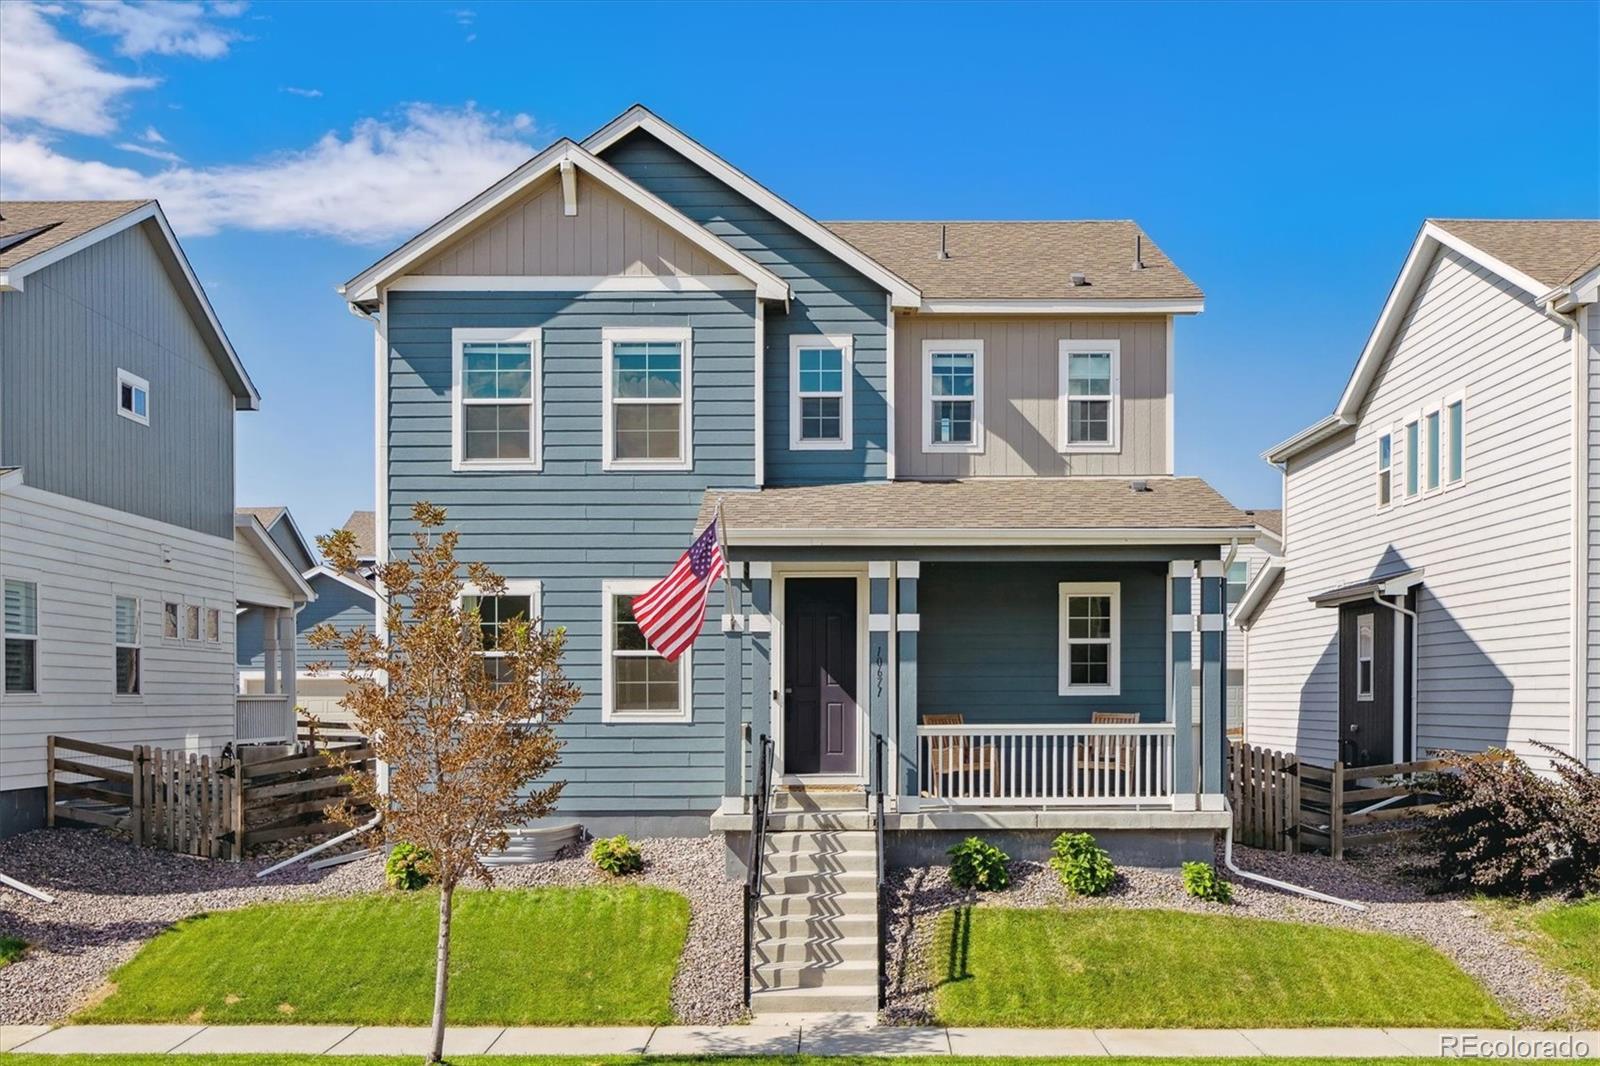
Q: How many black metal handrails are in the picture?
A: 2